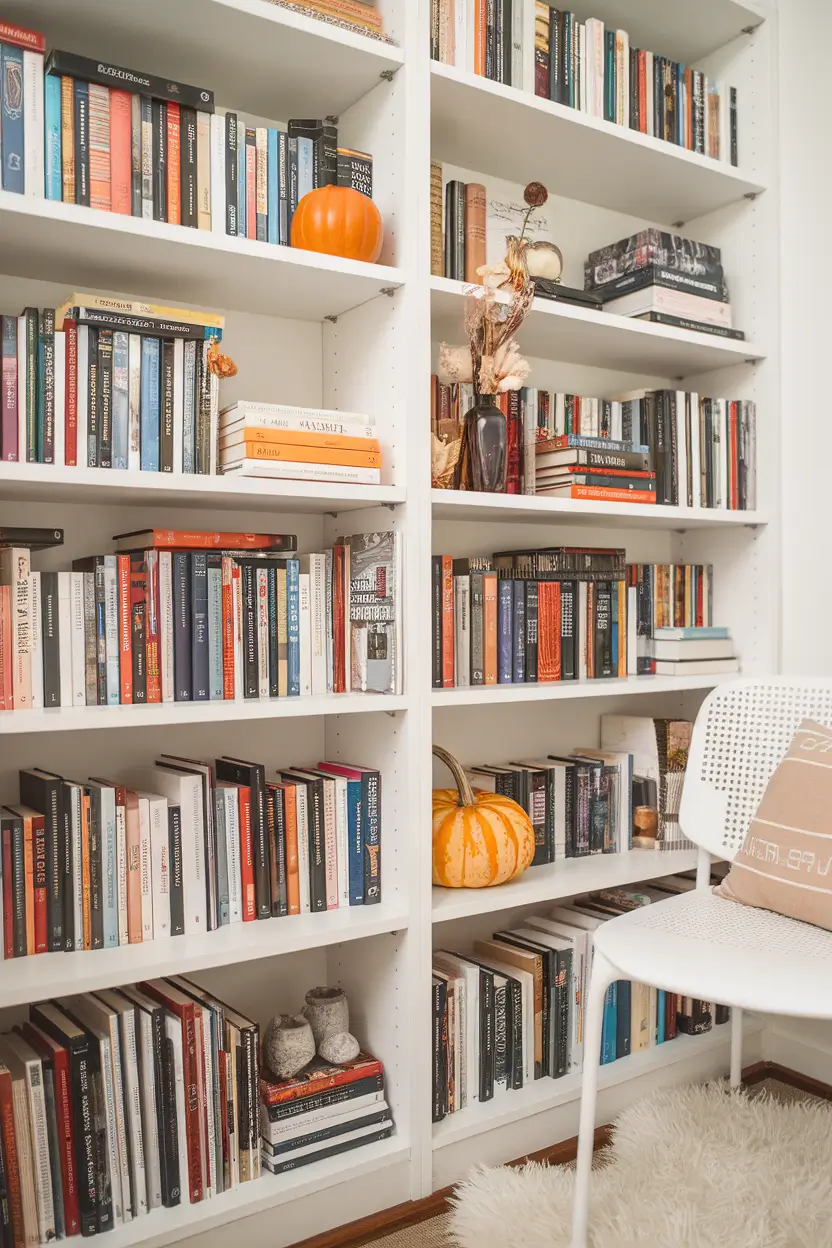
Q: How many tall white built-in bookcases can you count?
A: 2